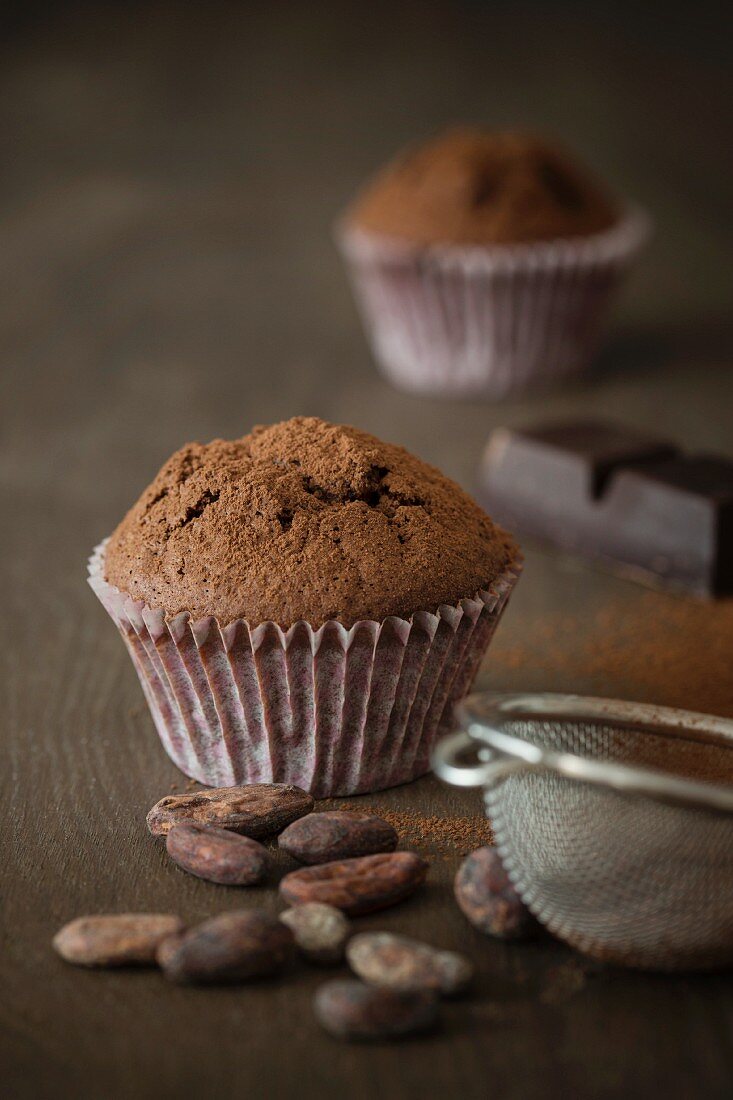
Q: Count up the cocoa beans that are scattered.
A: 10